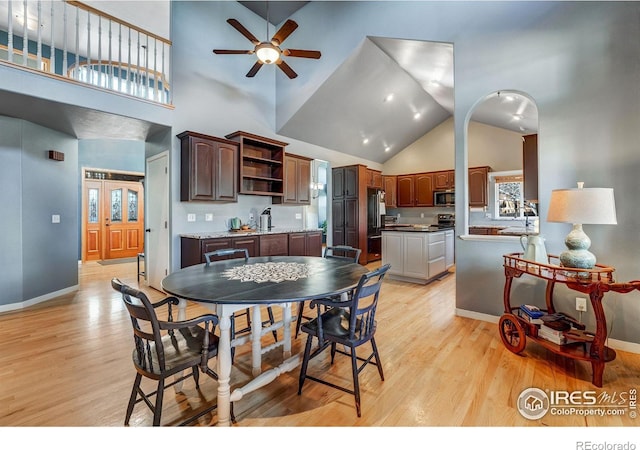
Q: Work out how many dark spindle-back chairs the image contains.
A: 4